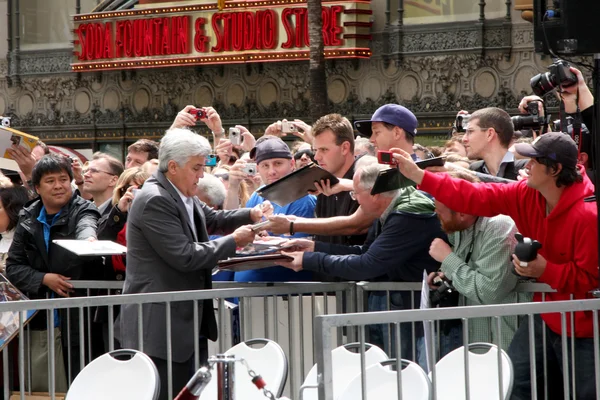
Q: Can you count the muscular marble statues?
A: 0